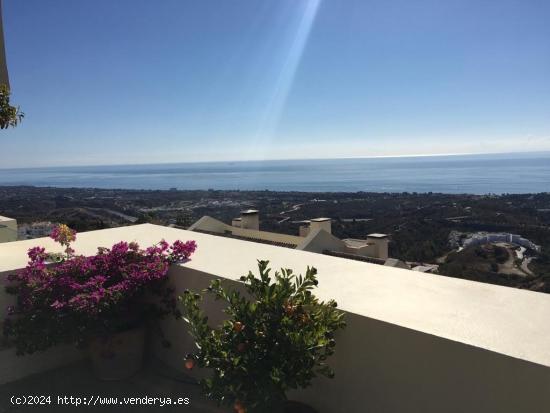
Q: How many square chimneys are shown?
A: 3